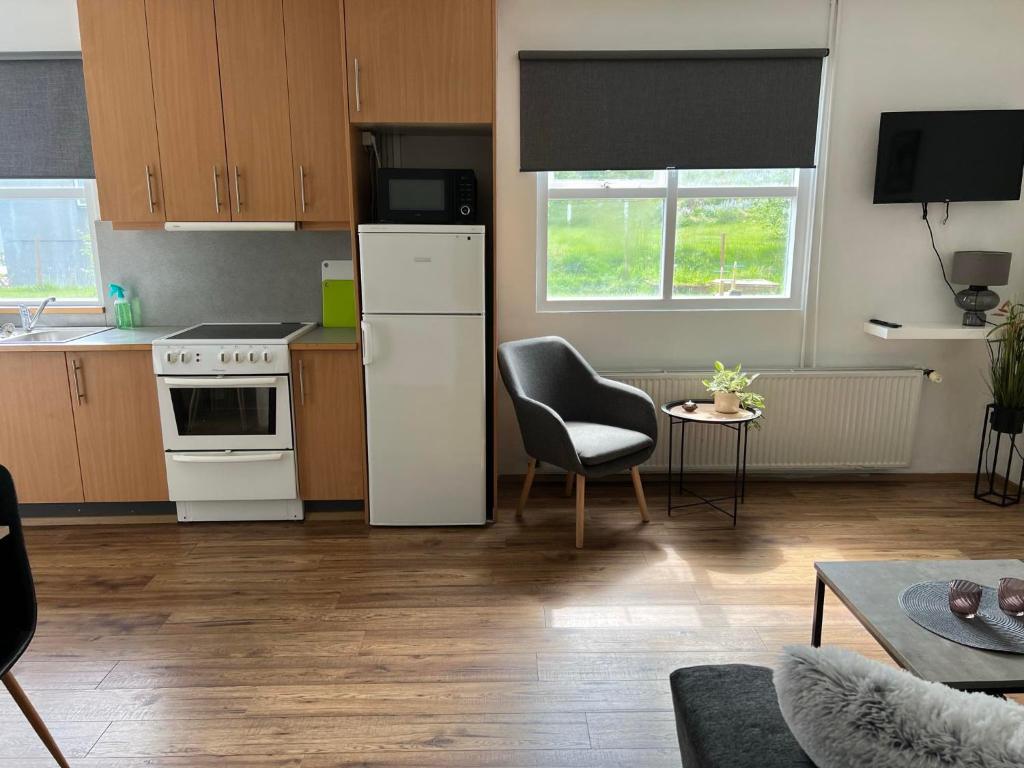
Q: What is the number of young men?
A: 0